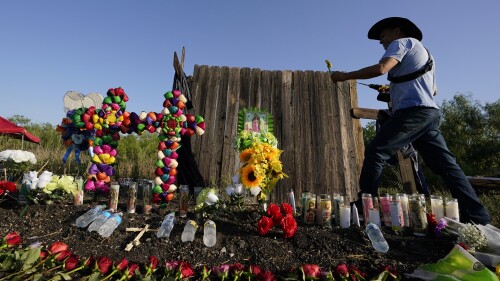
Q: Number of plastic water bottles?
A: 7